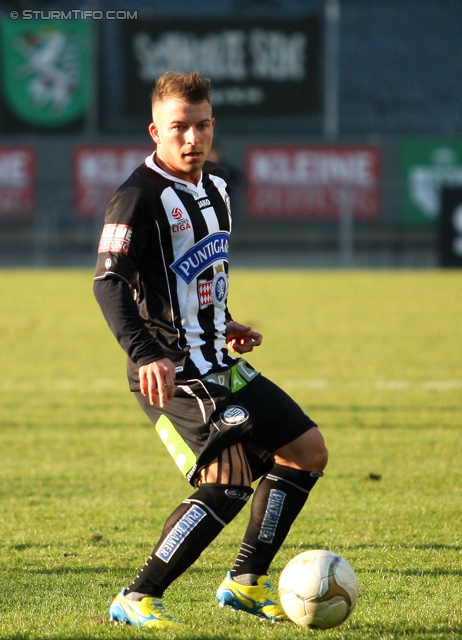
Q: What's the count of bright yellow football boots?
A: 2